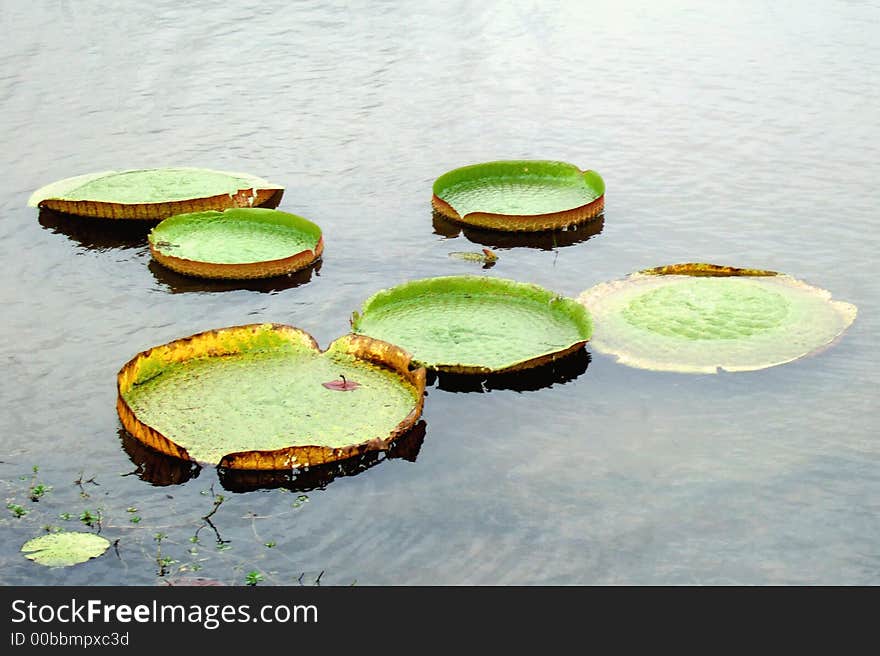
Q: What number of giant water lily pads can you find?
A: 6